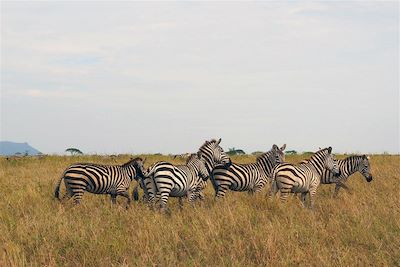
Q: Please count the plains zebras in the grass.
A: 6